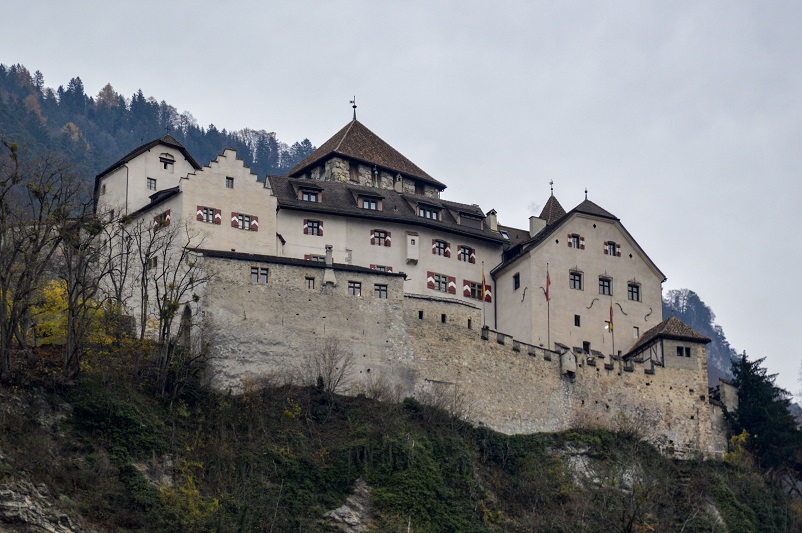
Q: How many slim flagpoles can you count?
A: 3